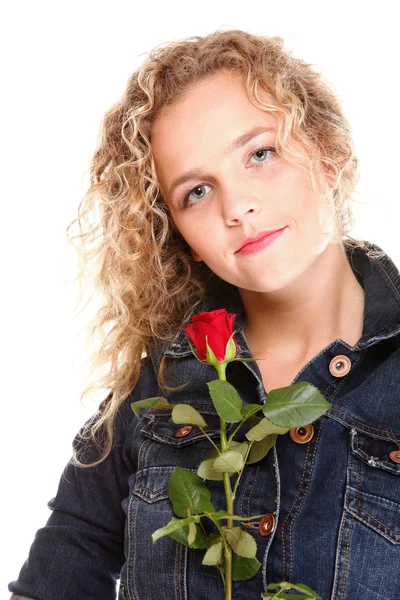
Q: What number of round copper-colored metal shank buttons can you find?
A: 5